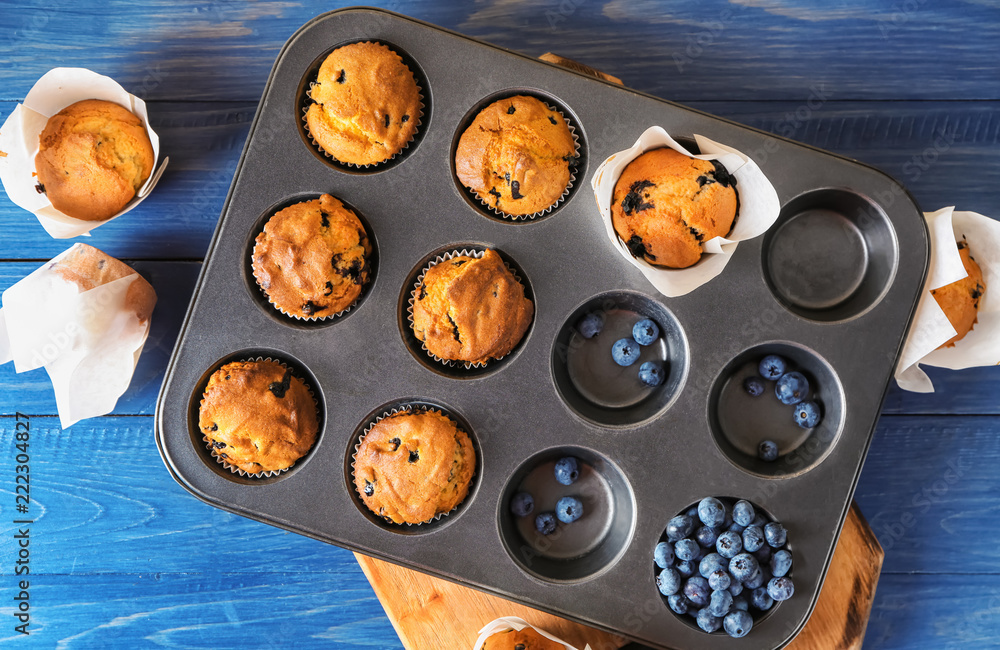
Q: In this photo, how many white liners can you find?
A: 5